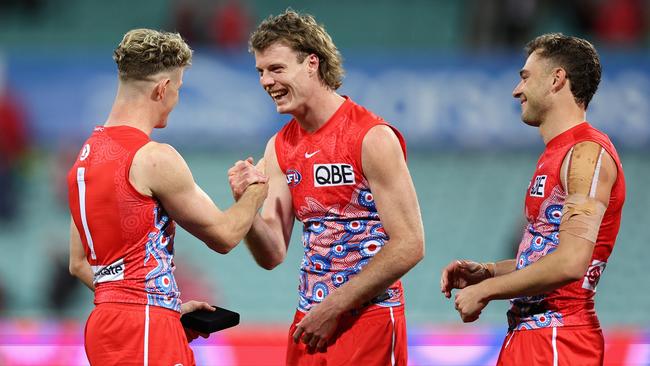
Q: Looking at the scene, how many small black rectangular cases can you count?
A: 1